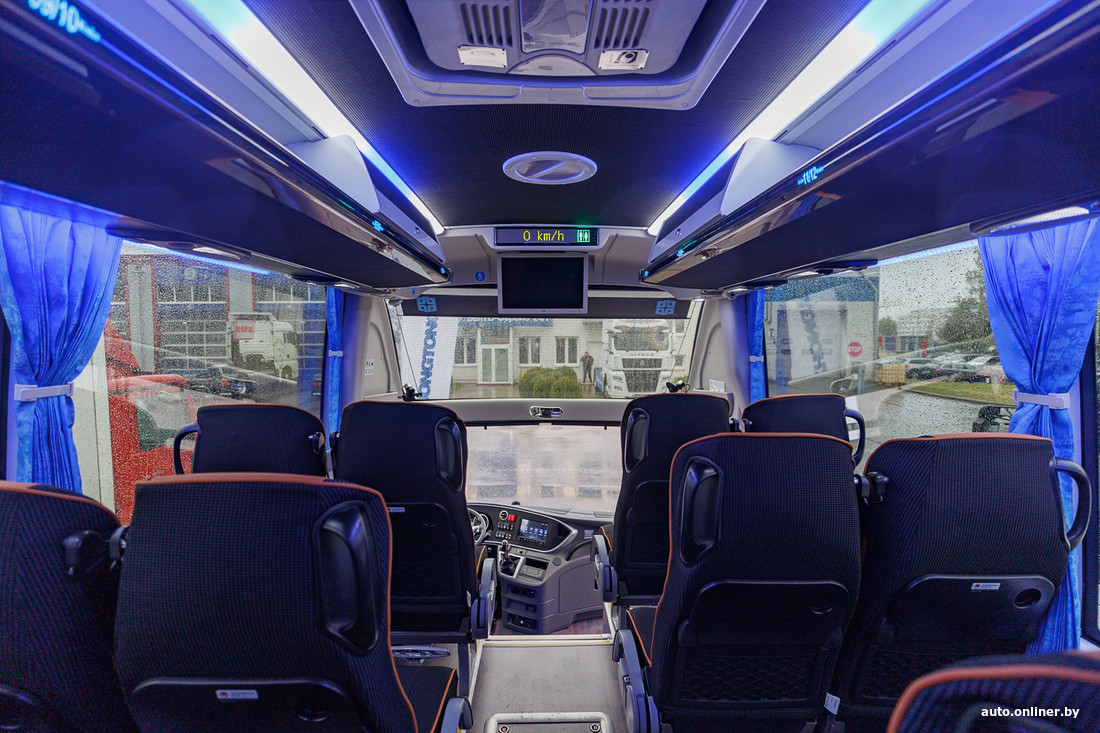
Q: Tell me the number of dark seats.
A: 9